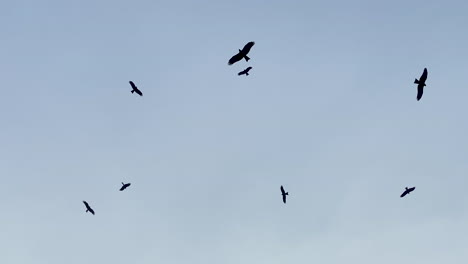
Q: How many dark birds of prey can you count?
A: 8